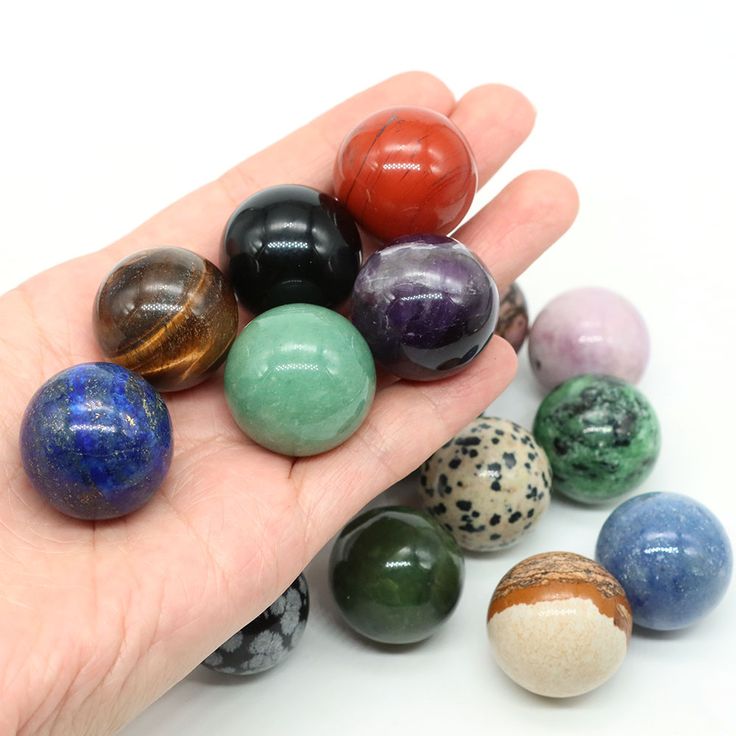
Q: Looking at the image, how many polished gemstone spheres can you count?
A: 14